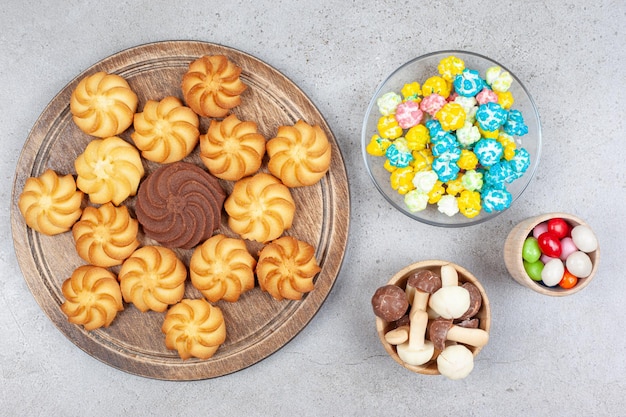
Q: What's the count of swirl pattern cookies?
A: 15